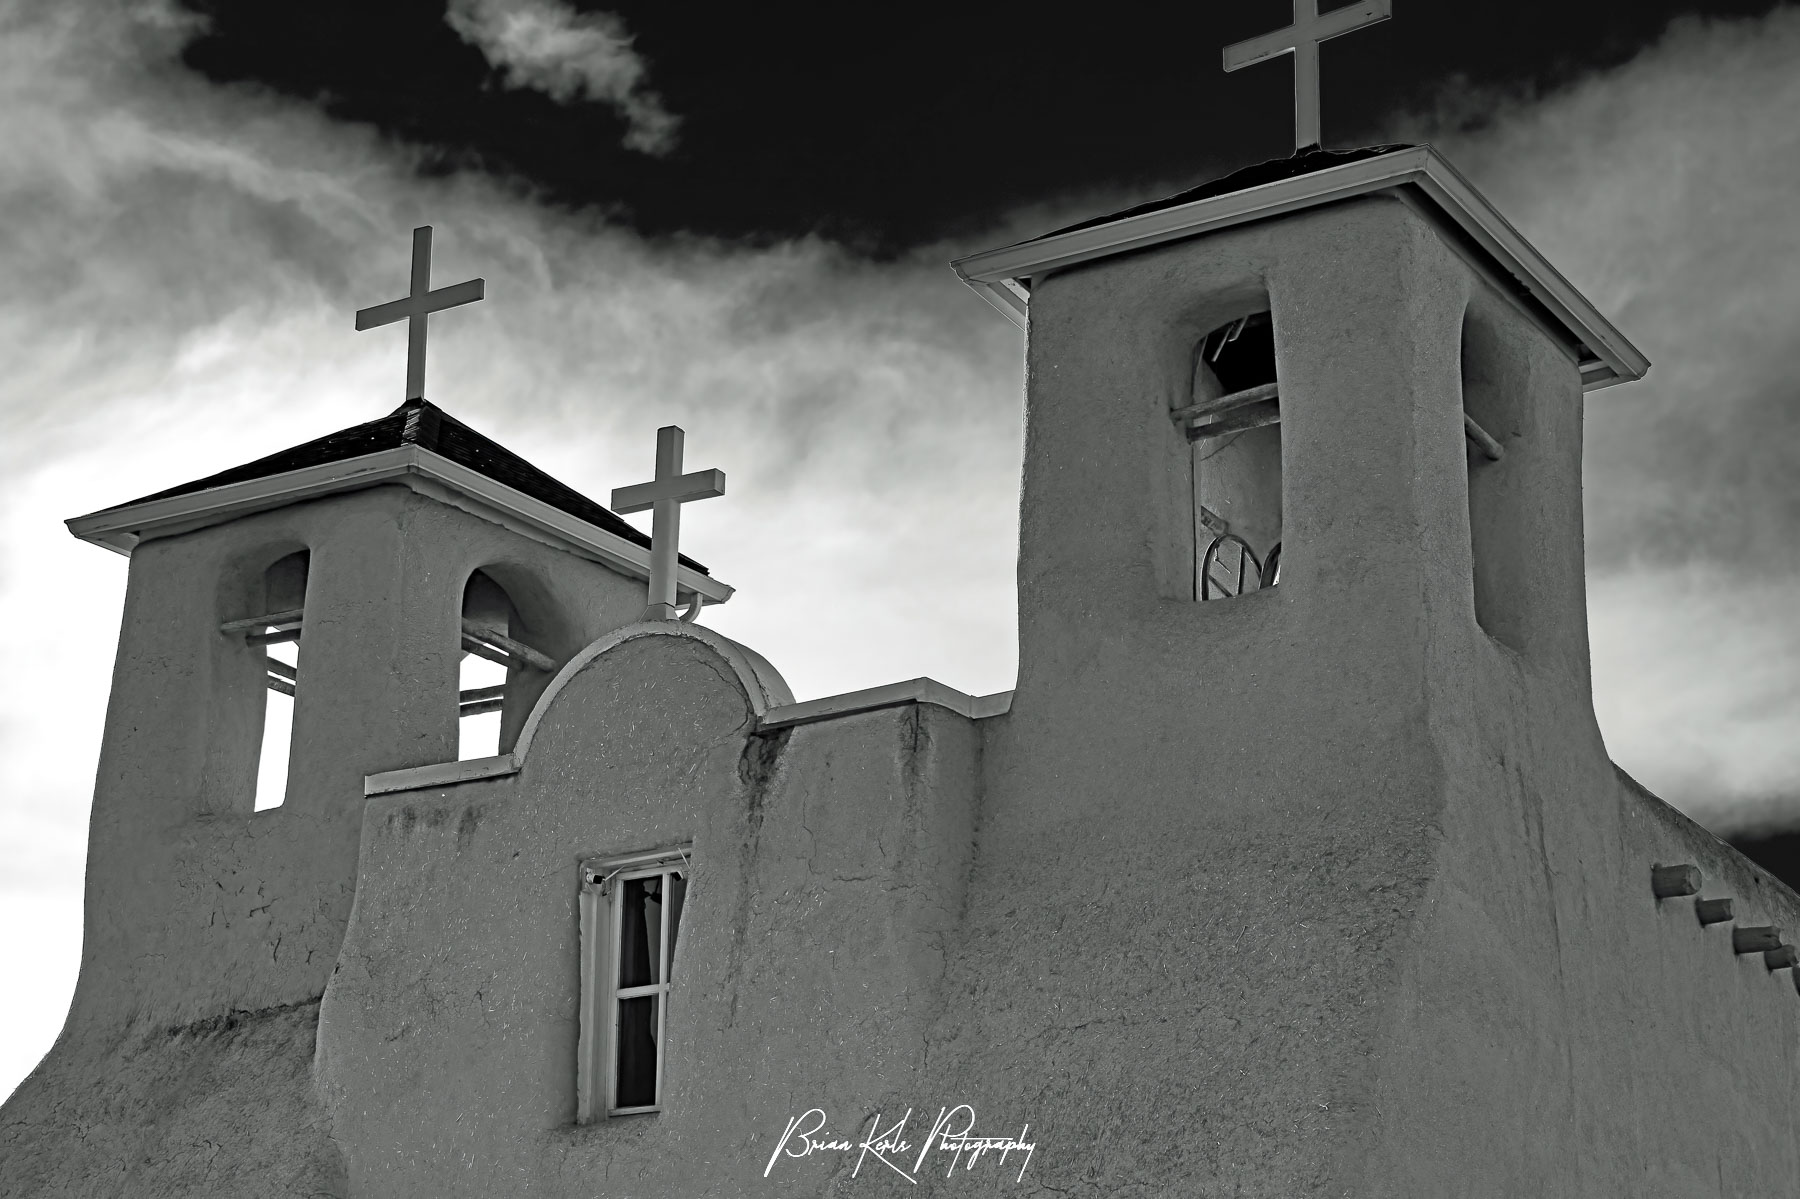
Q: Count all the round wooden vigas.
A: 4